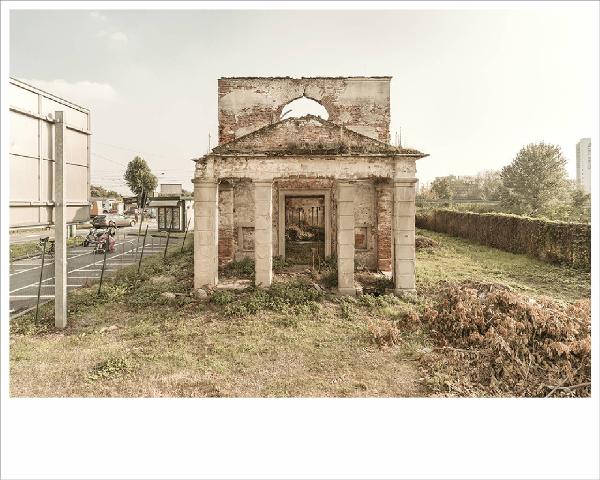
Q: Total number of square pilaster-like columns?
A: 4